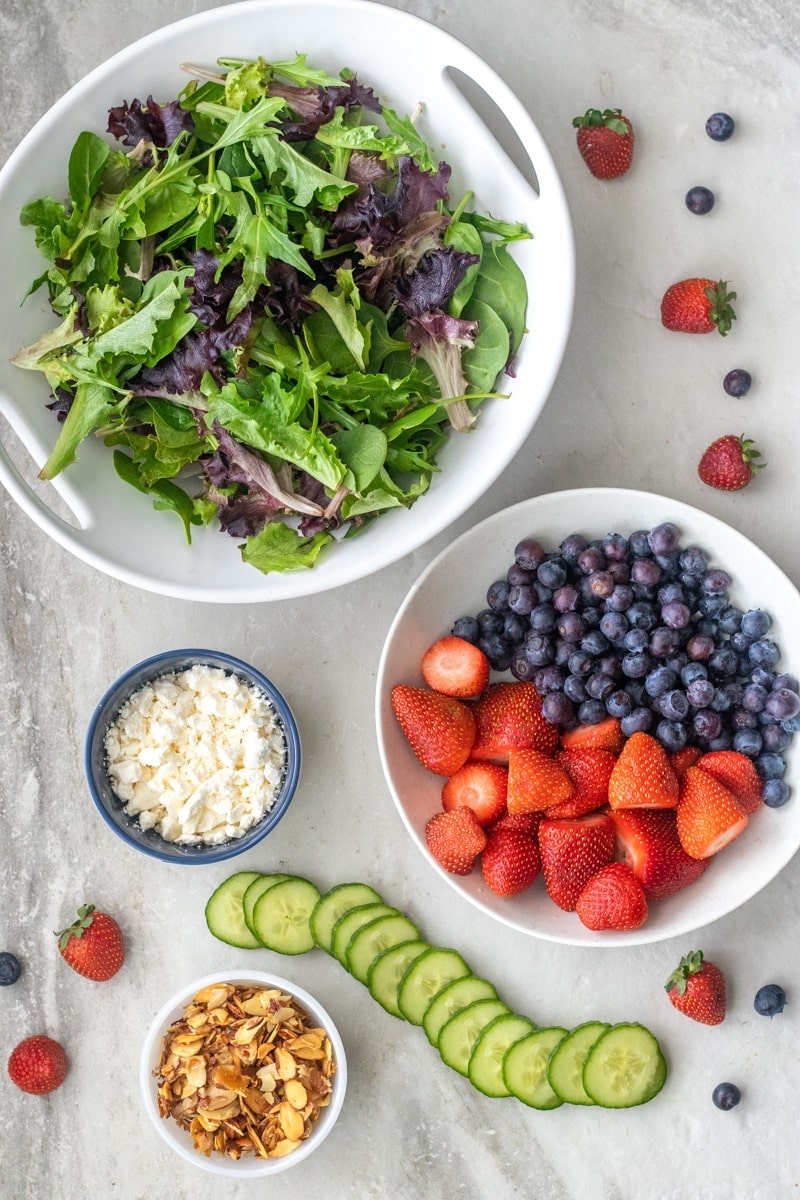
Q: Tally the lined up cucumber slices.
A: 14